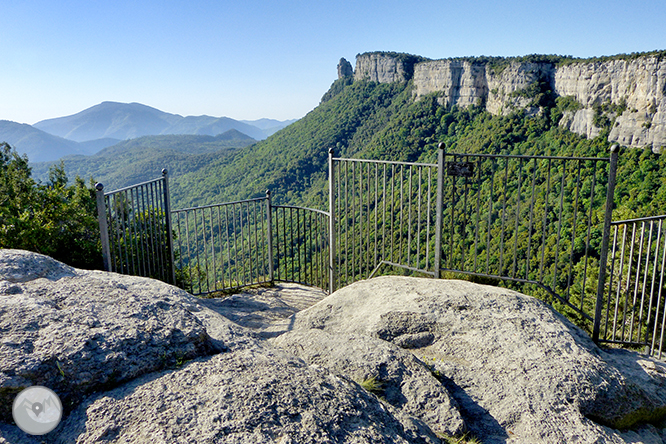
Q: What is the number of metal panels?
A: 6